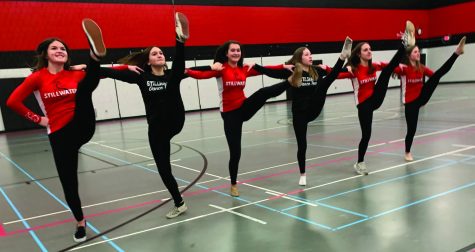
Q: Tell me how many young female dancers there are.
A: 6